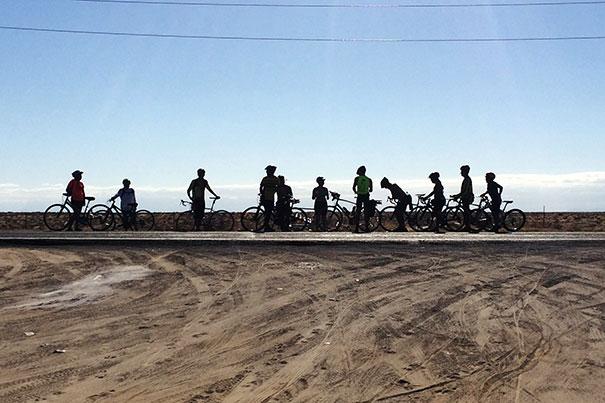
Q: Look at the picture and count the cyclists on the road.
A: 11